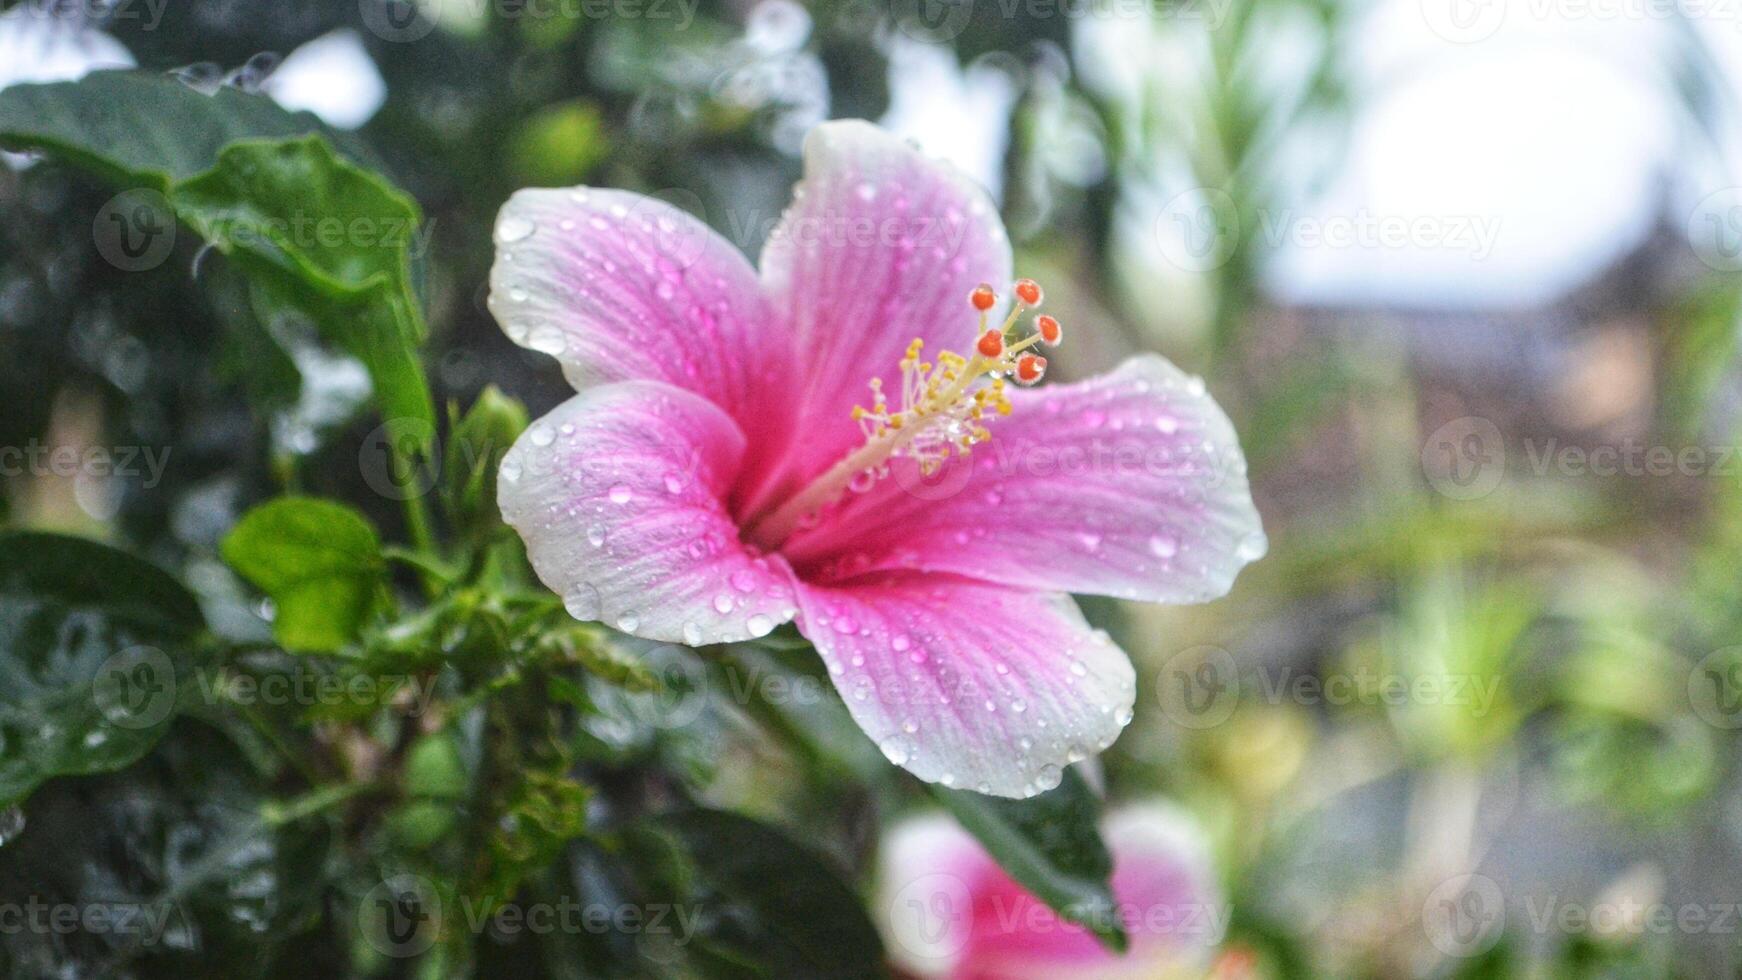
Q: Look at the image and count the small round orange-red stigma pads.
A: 5